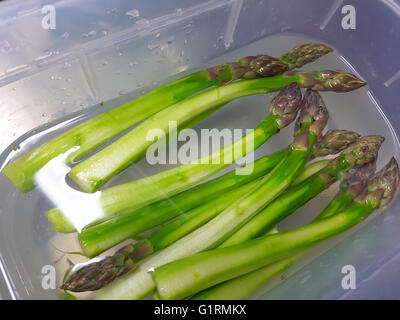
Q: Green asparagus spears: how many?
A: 10